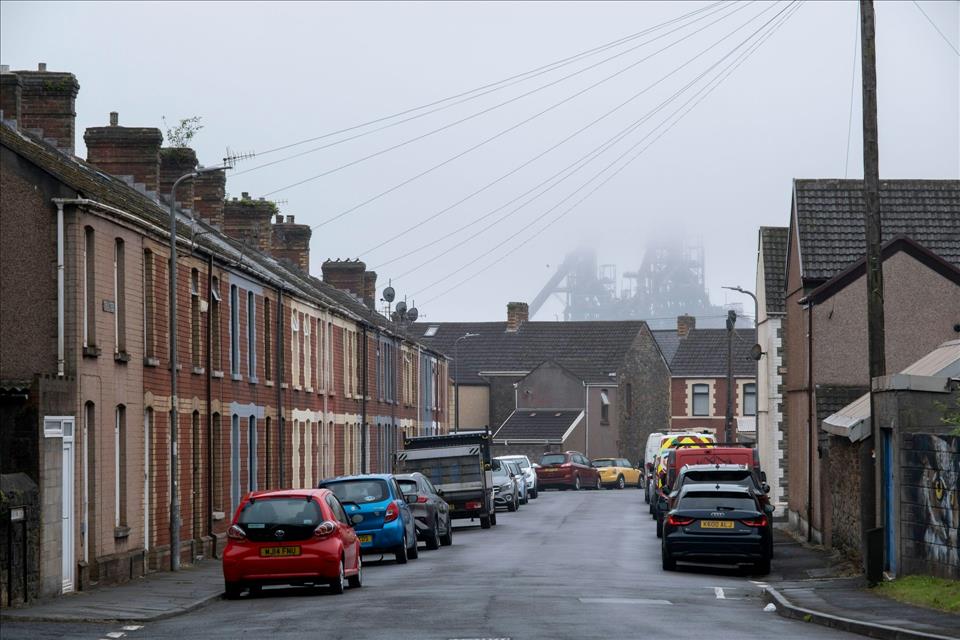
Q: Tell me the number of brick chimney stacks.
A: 11